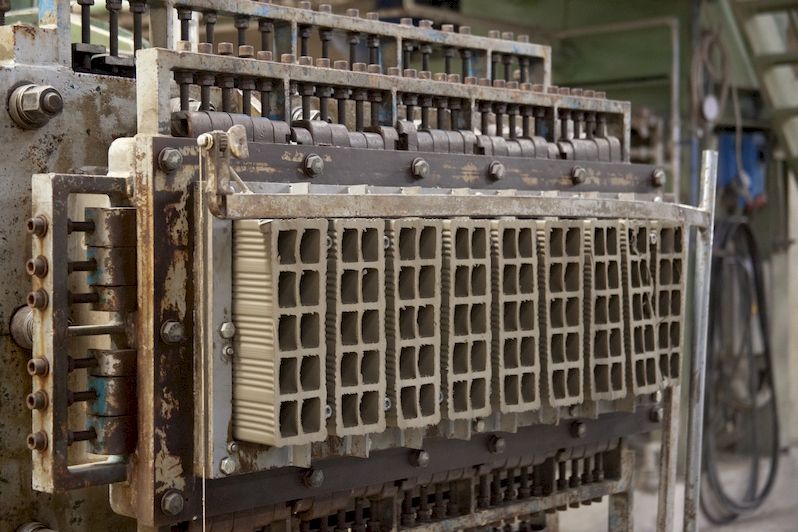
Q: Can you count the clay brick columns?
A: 9